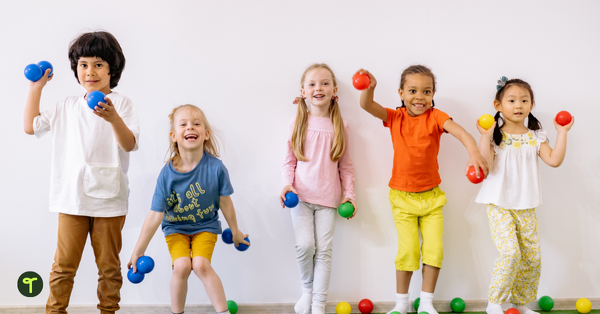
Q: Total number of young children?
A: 5